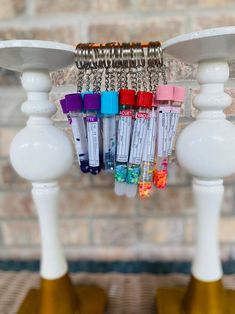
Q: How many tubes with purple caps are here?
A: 3